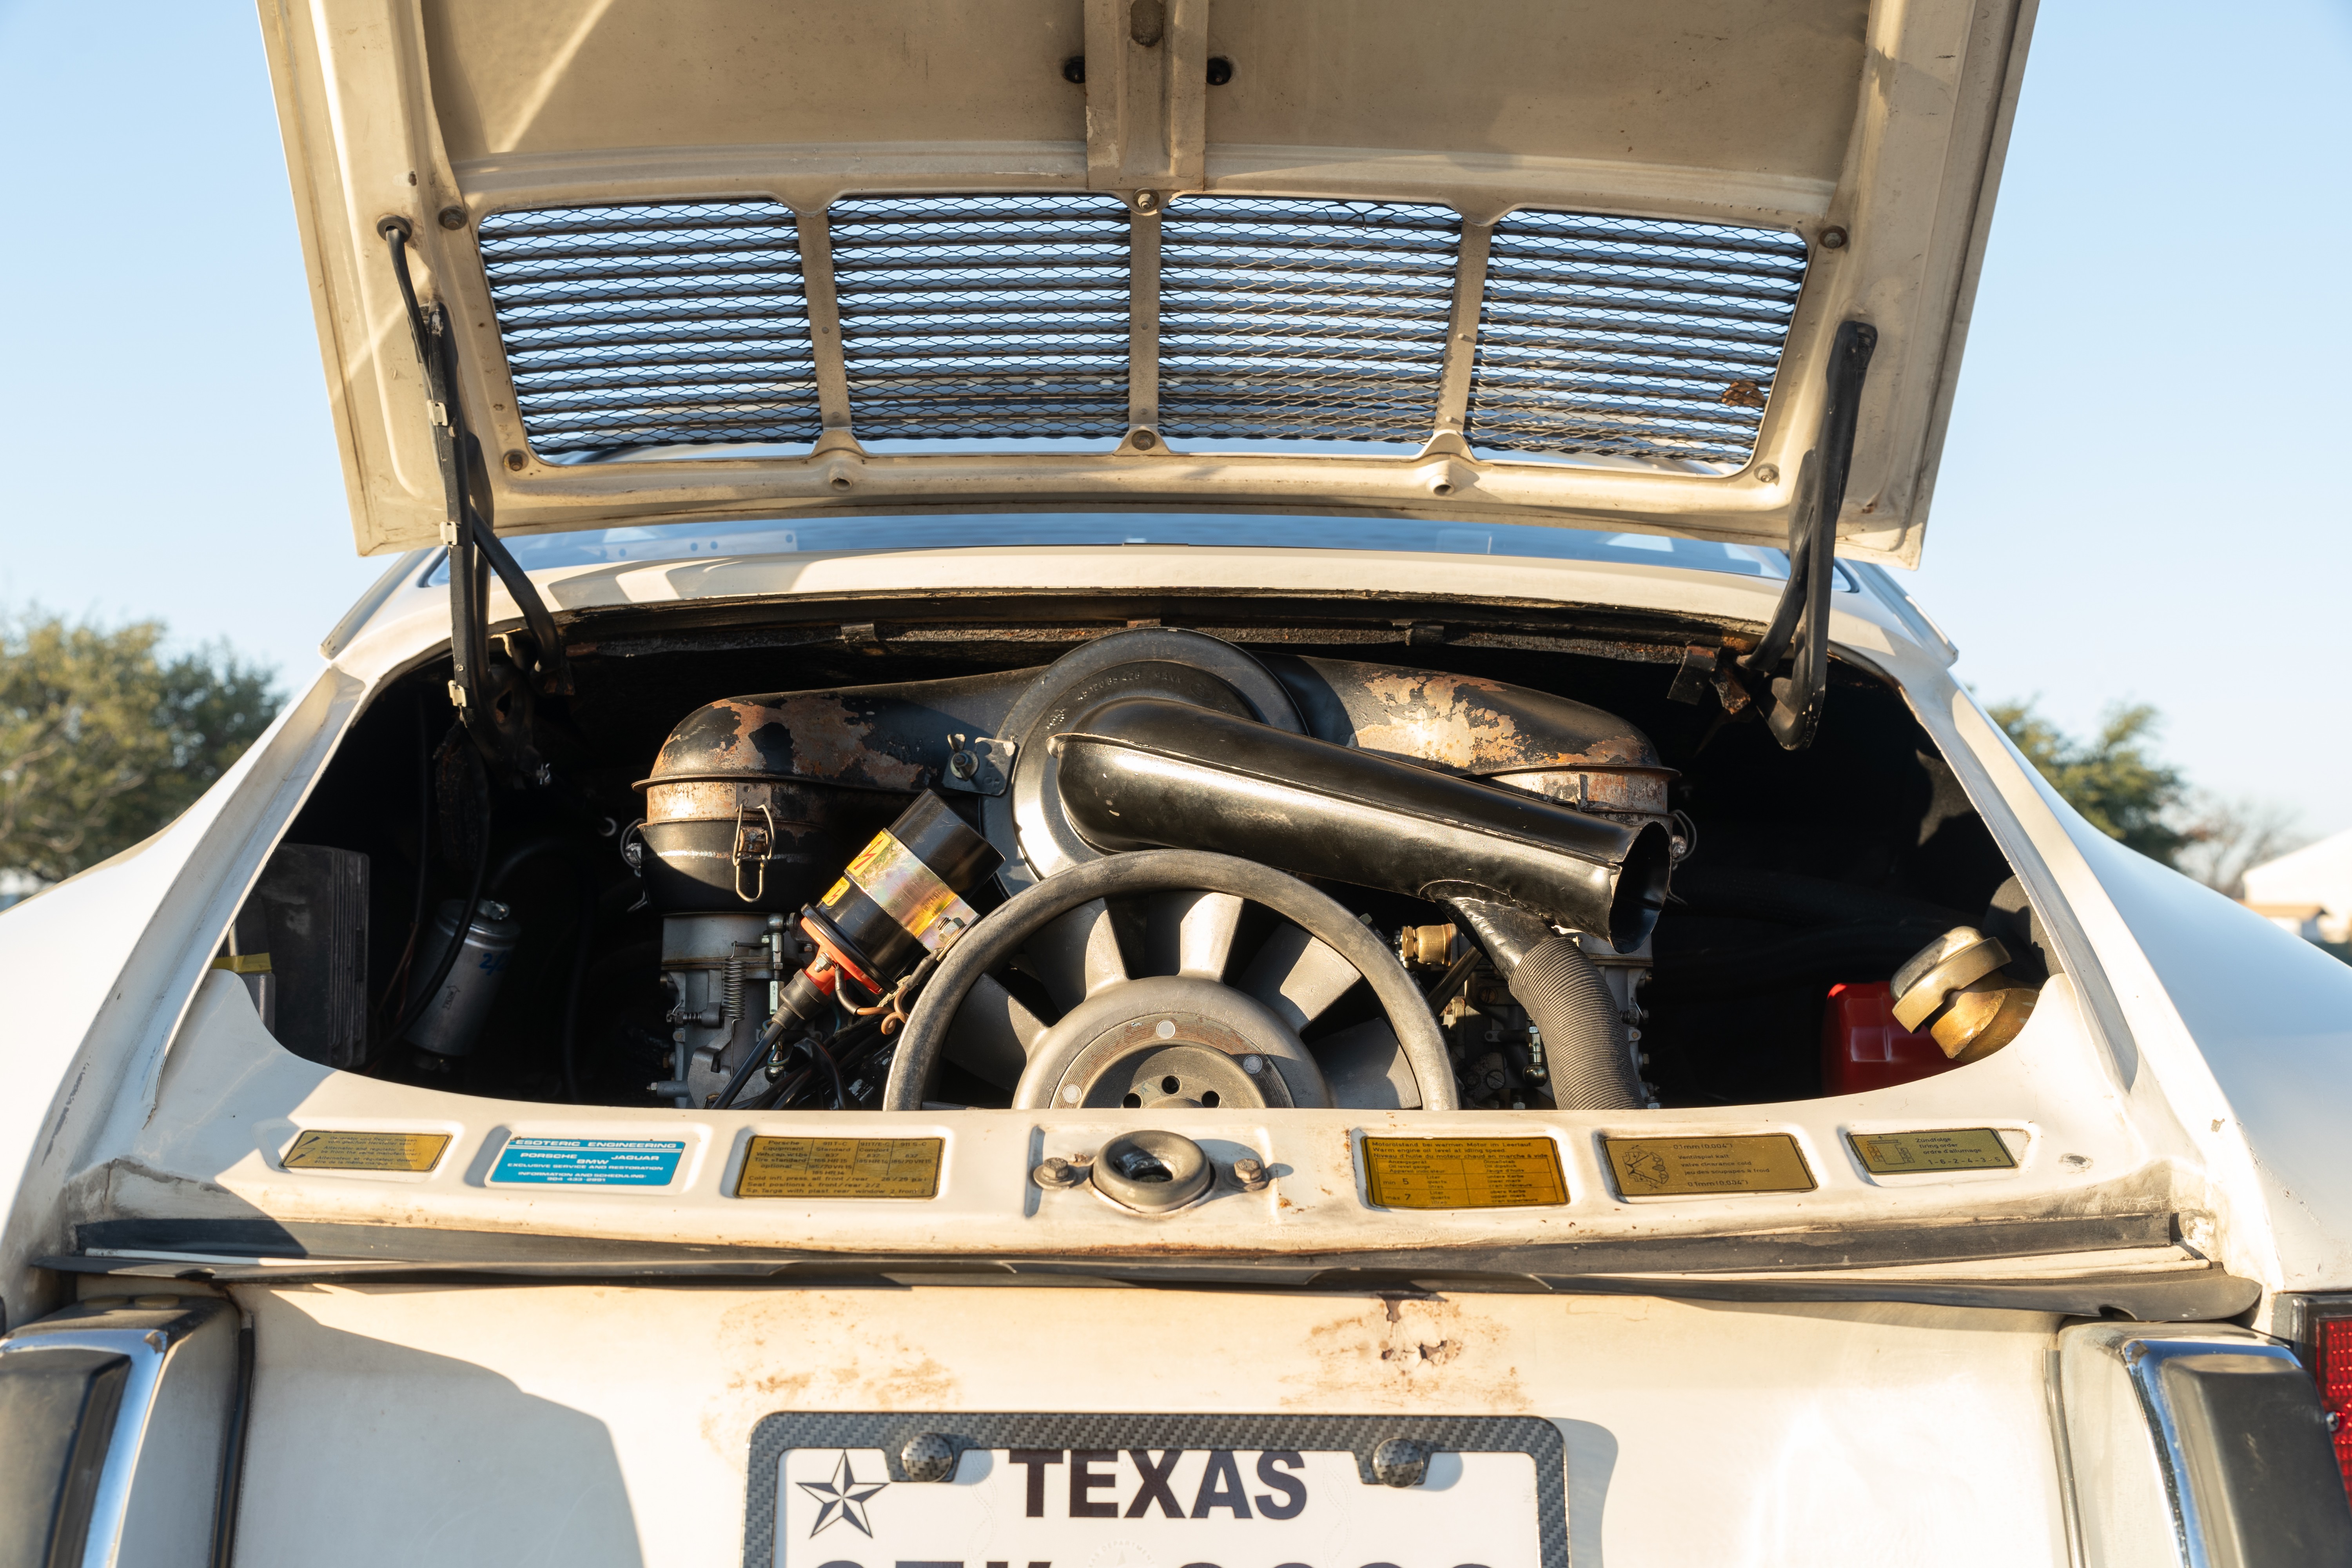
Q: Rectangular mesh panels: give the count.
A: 4